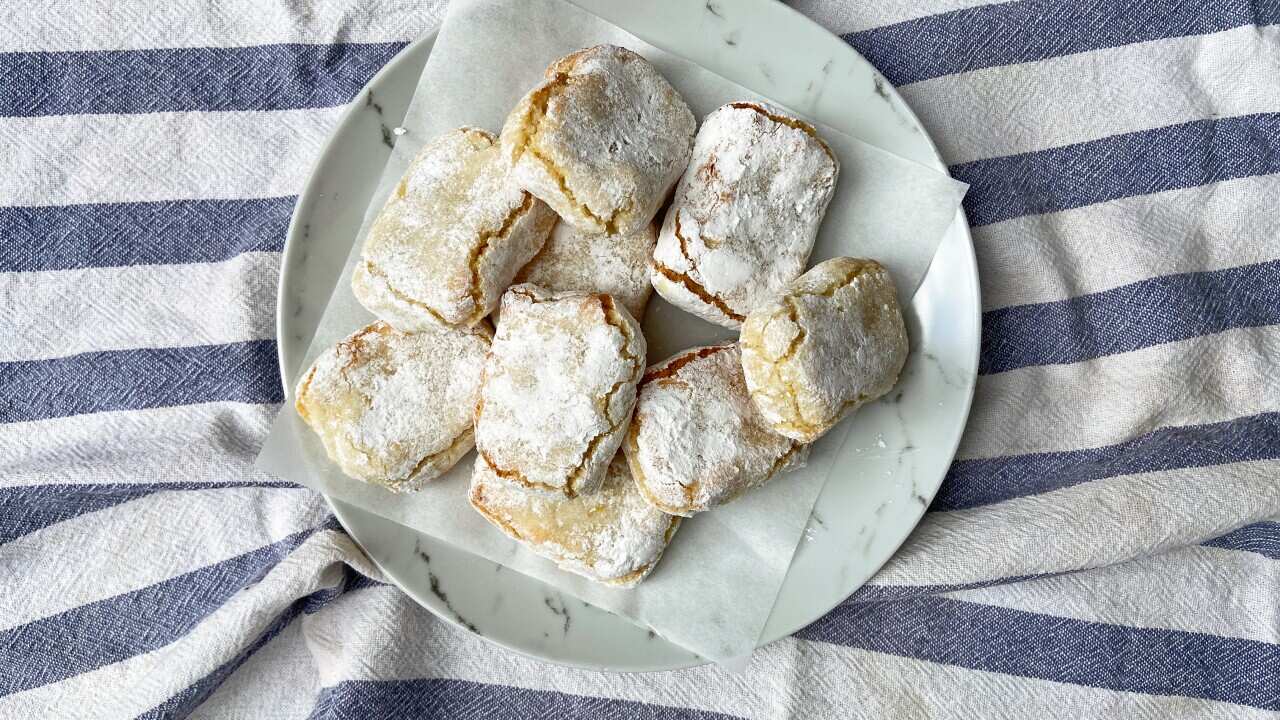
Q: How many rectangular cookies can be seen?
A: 9